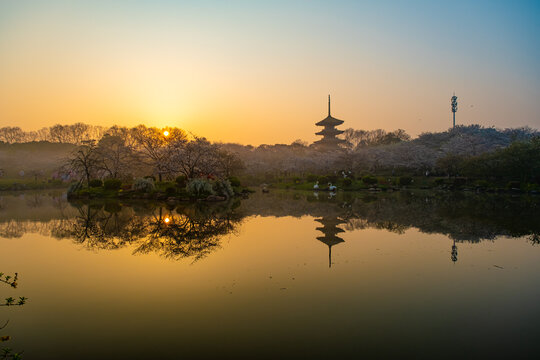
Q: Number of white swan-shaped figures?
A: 2